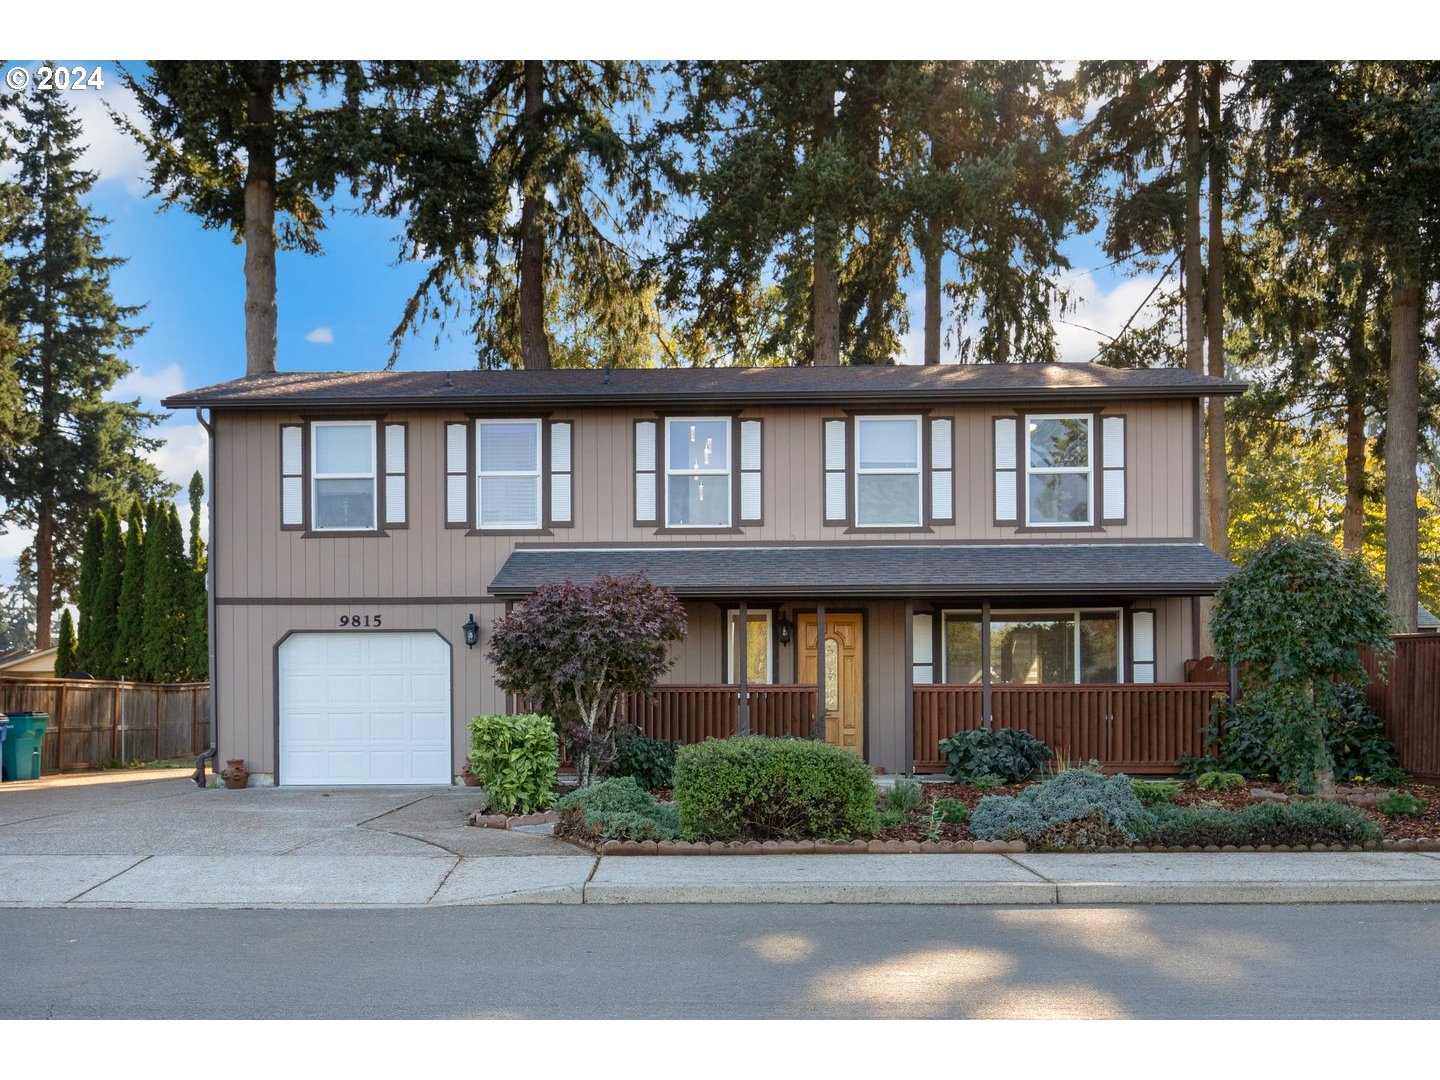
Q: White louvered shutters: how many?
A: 12